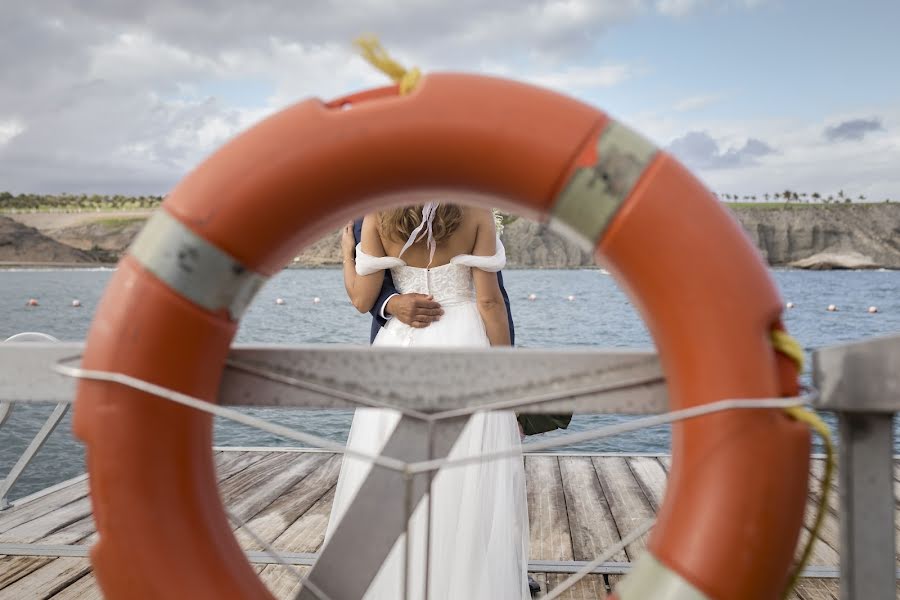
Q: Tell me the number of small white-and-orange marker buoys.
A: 9